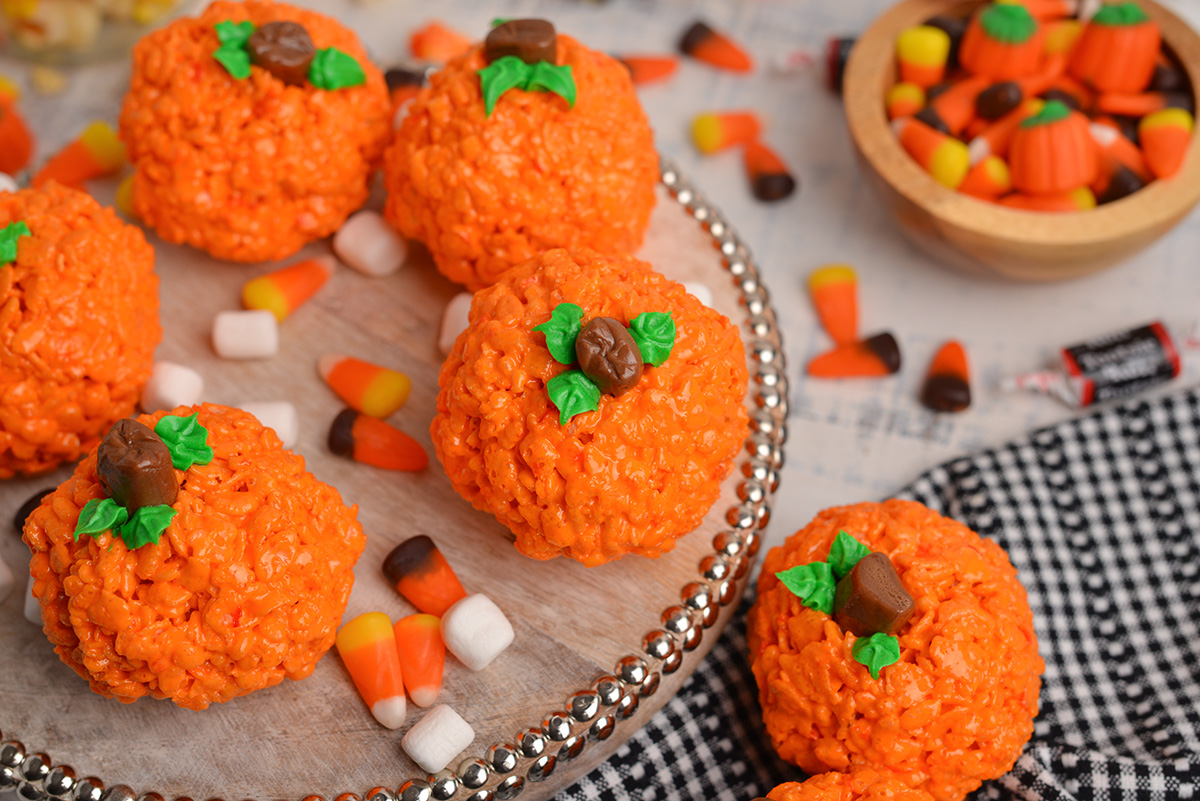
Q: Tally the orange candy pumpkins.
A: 3